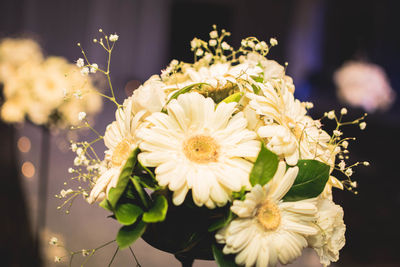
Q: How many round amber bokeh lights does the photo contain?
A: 2